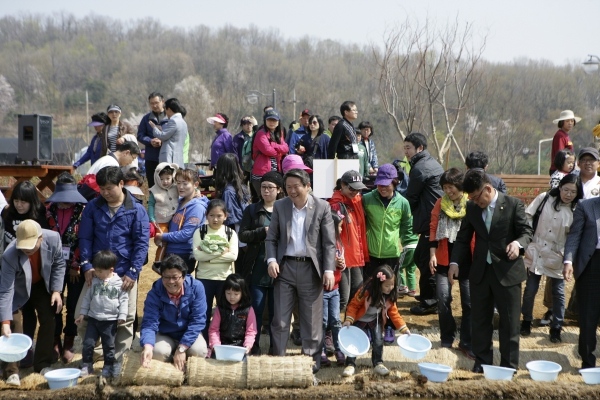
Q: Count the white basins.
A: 9